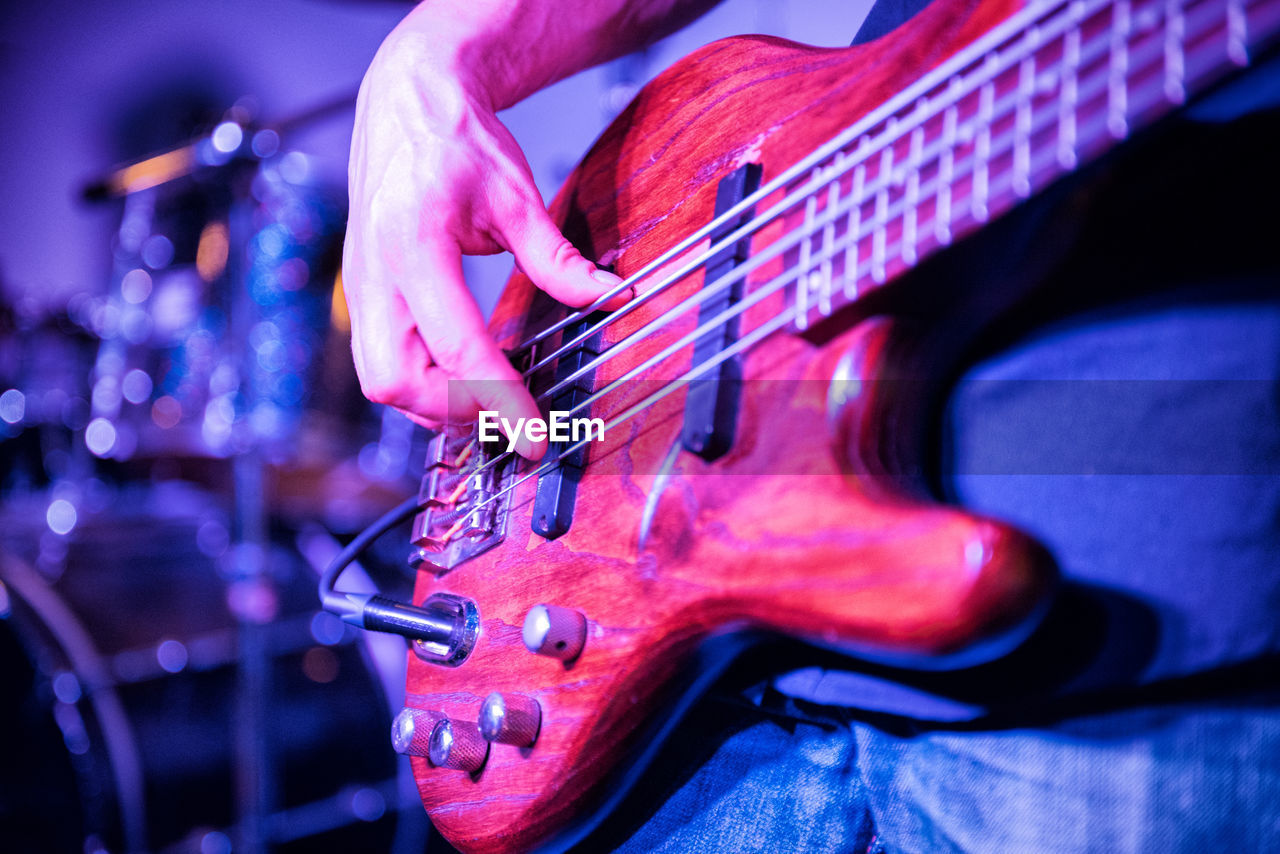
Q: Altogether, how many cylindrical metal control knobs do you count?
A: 4